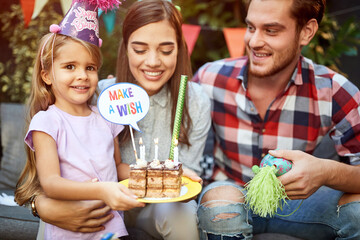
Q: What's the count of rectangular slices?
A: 3